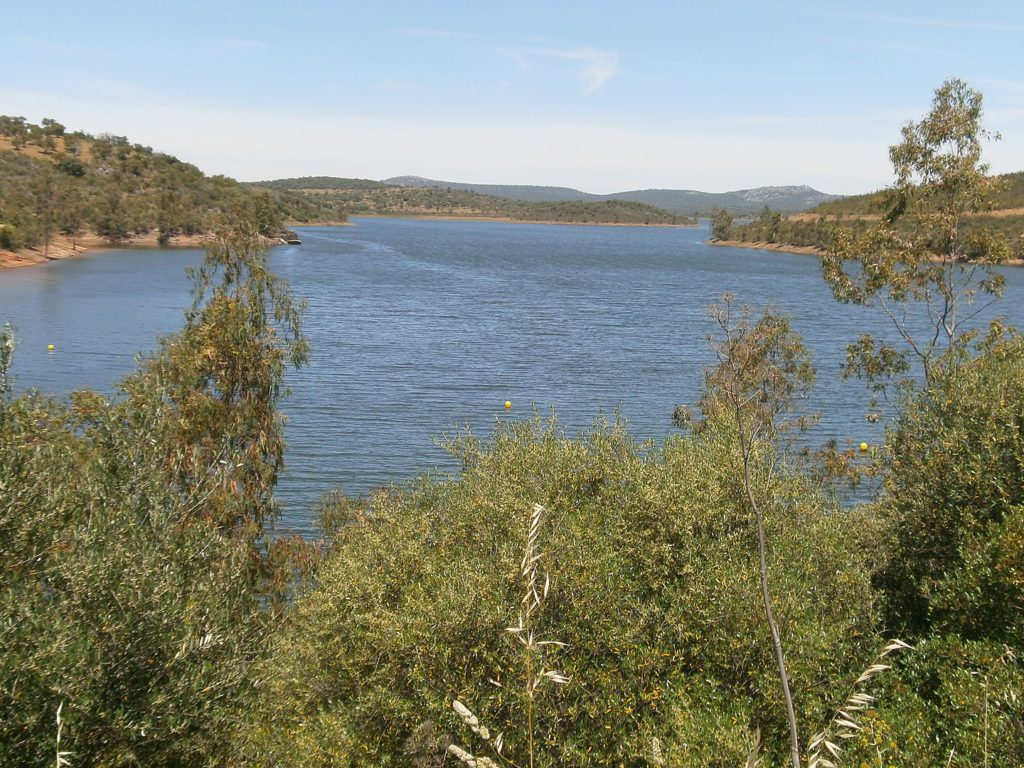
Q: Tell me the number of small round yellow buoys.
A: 3